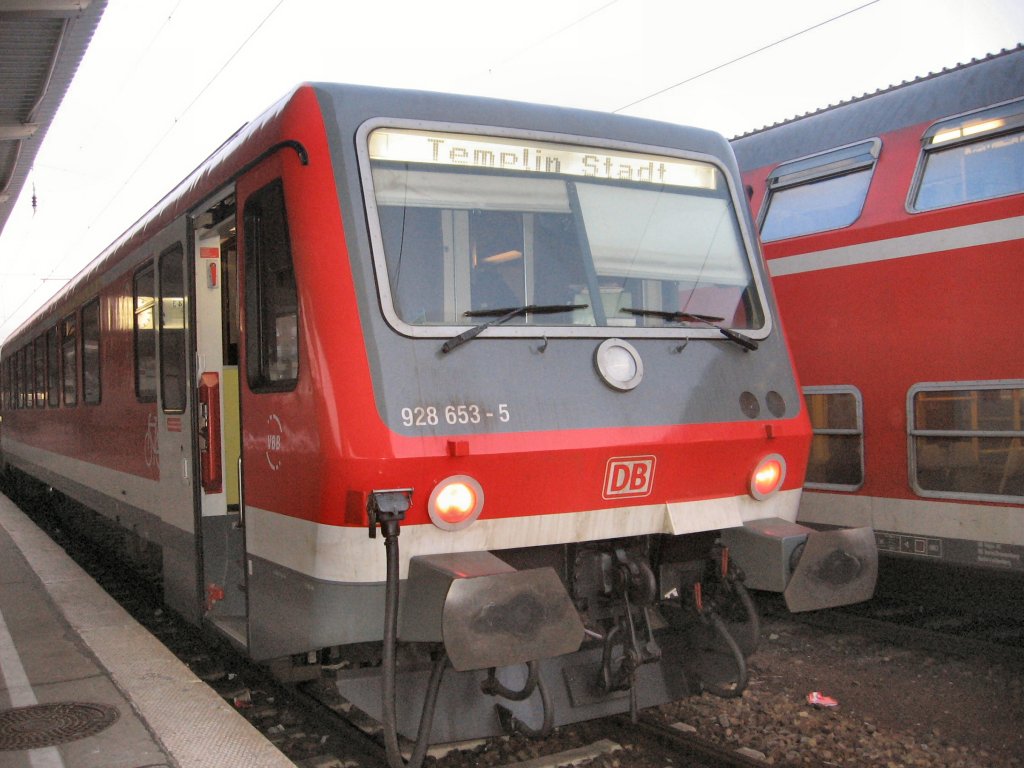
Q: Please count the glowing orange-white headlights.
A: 2